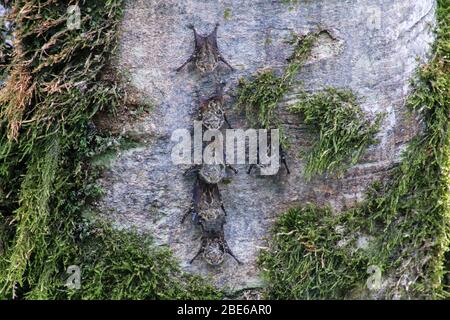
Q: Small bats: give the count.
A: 6